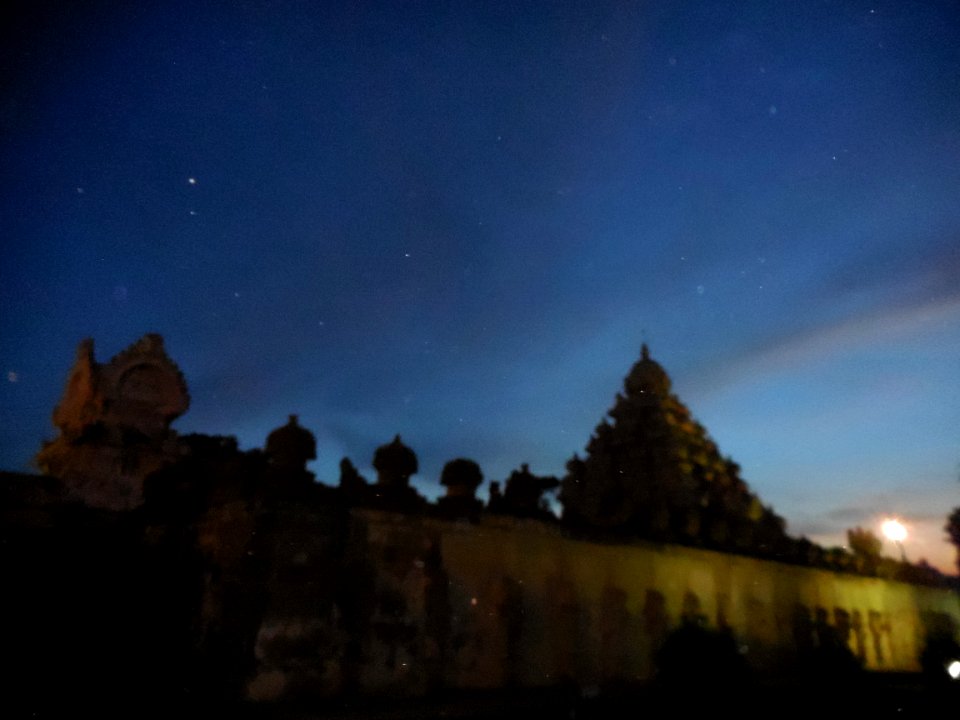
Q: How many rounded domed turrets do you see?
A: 3